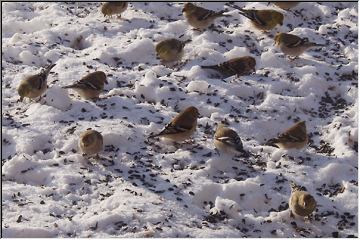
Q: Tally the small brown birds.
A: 14